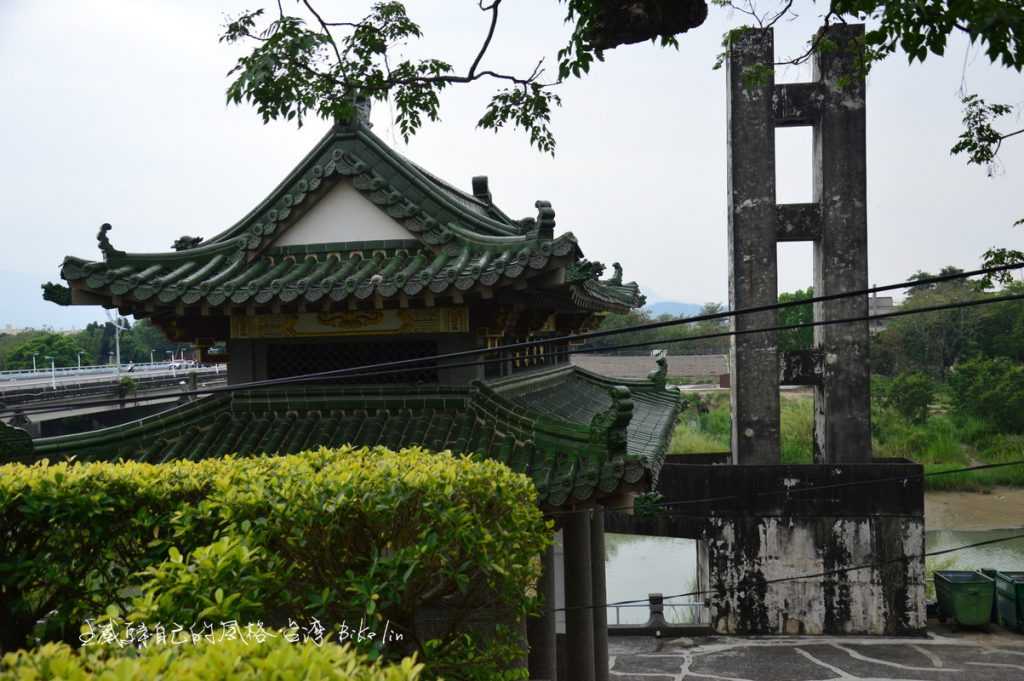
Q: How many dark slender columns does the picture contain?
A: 3